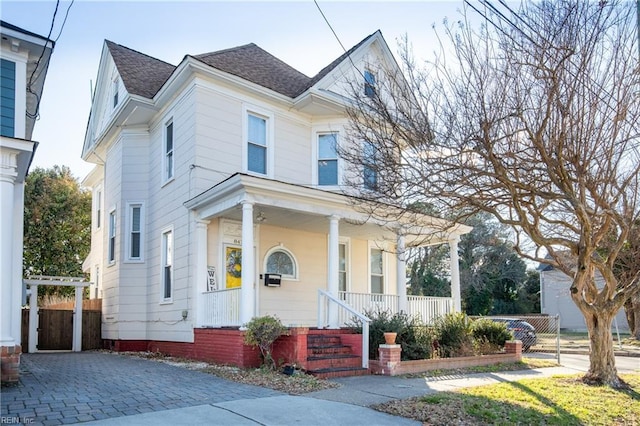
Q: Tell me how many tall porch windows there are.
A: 2